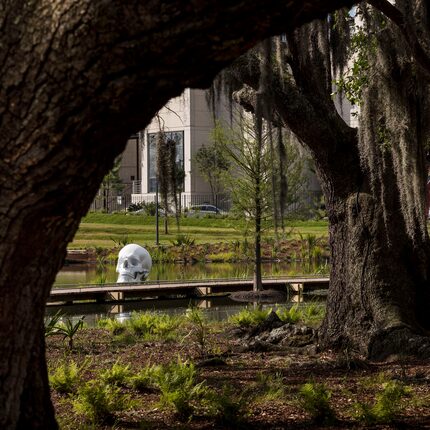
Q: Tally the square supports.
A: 3